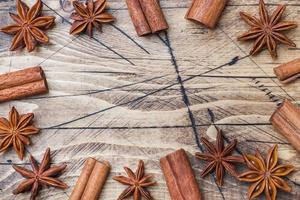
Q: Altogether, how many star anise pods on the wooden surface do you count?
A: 8